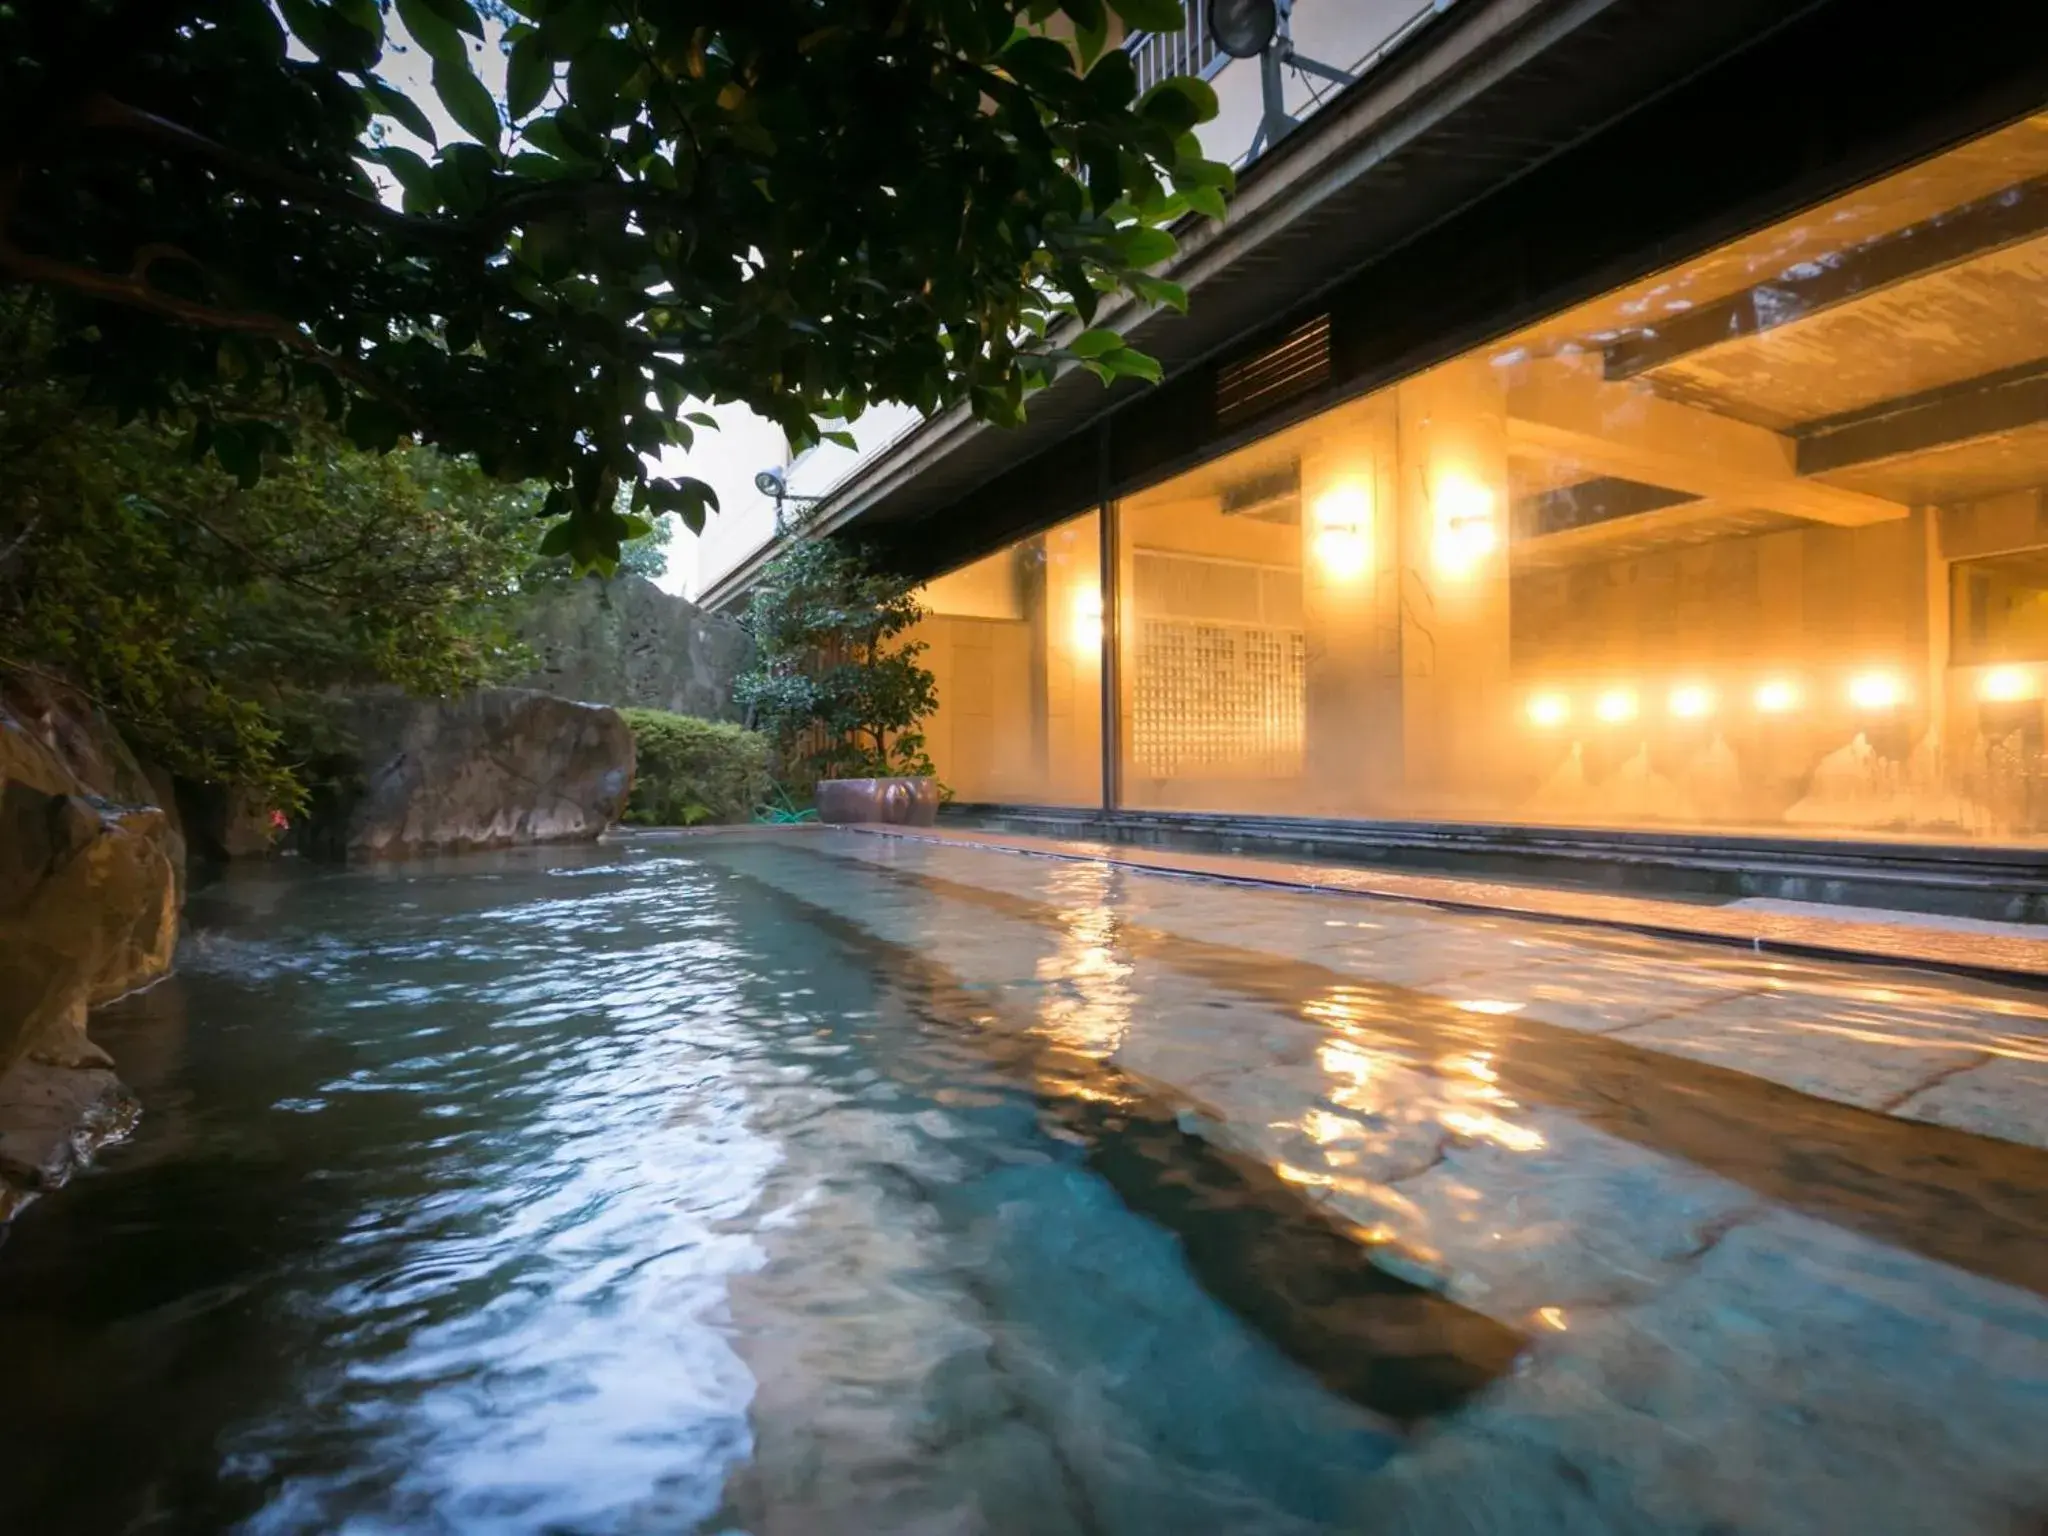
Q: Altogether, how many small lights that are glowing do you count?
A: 6